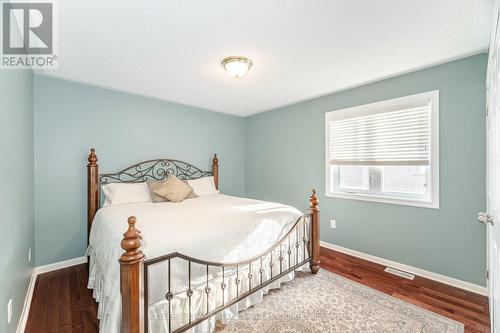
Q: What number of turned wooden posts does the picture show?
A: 4